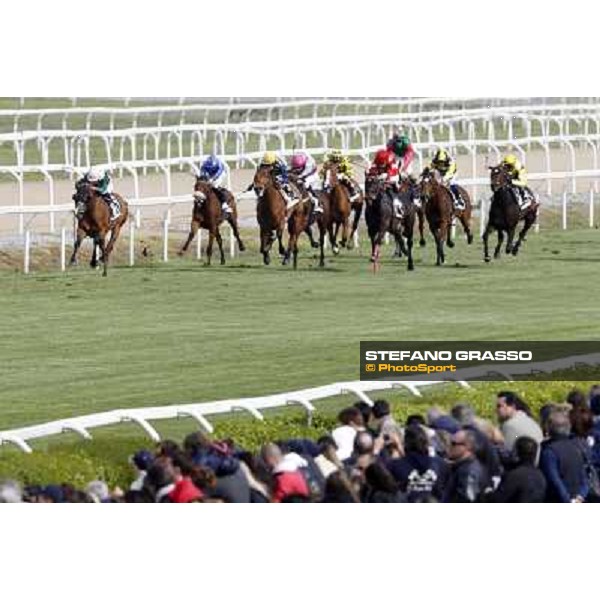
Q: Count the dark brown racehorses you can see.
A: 2